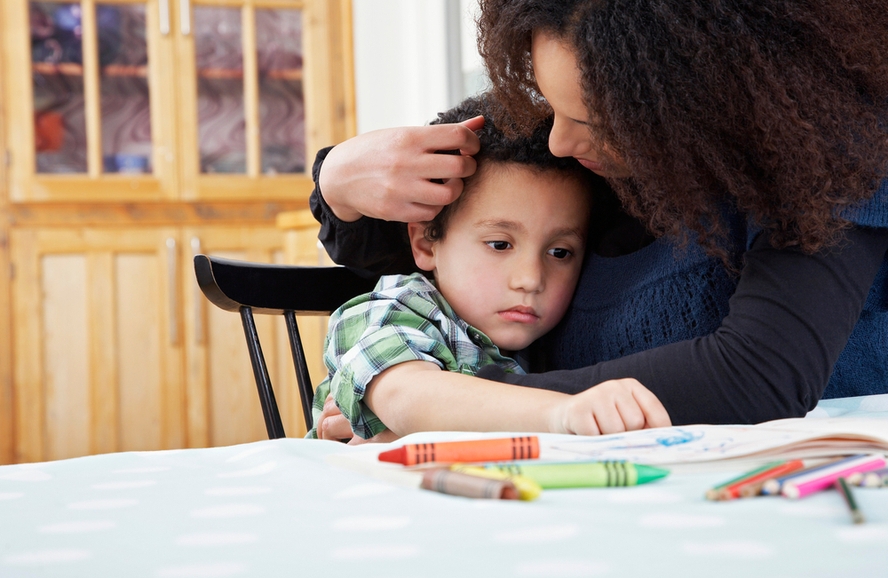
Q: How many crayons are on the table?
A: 4